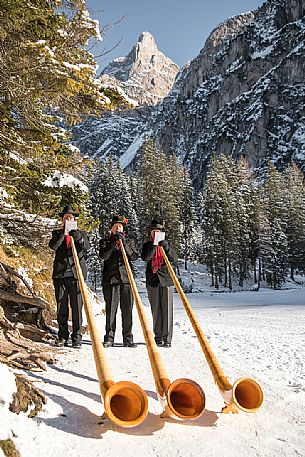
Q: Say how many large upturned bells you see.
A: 3